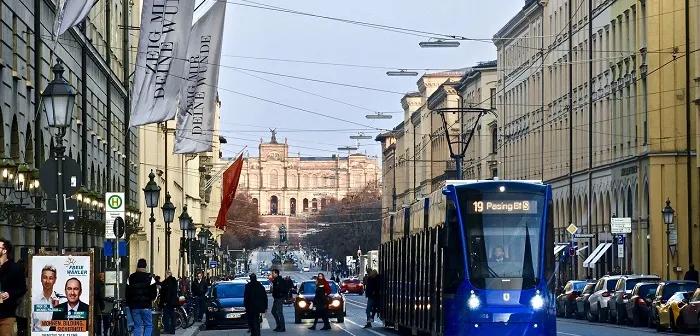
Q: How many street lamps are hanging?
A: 5